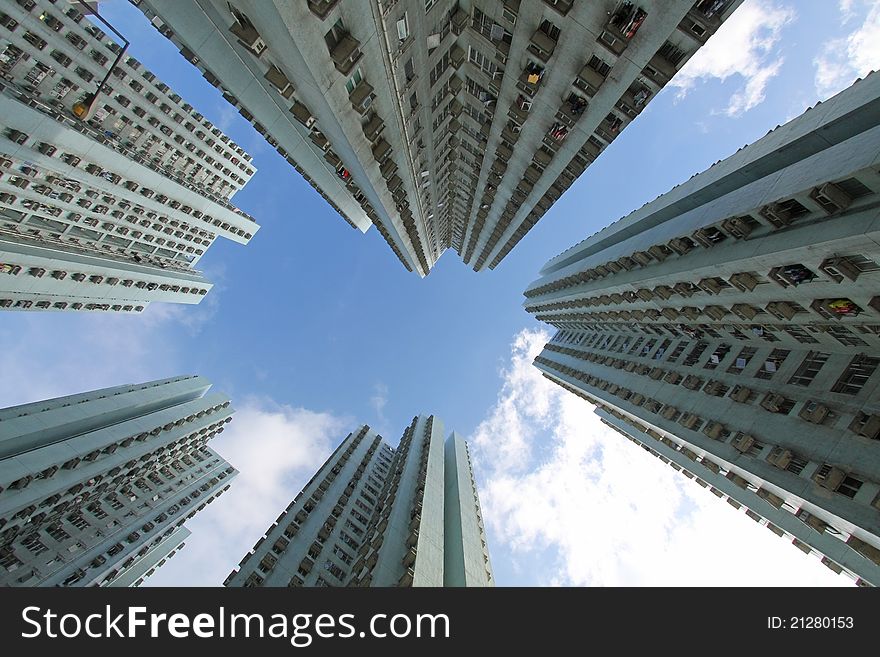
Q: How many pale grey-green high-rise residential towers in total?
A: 5